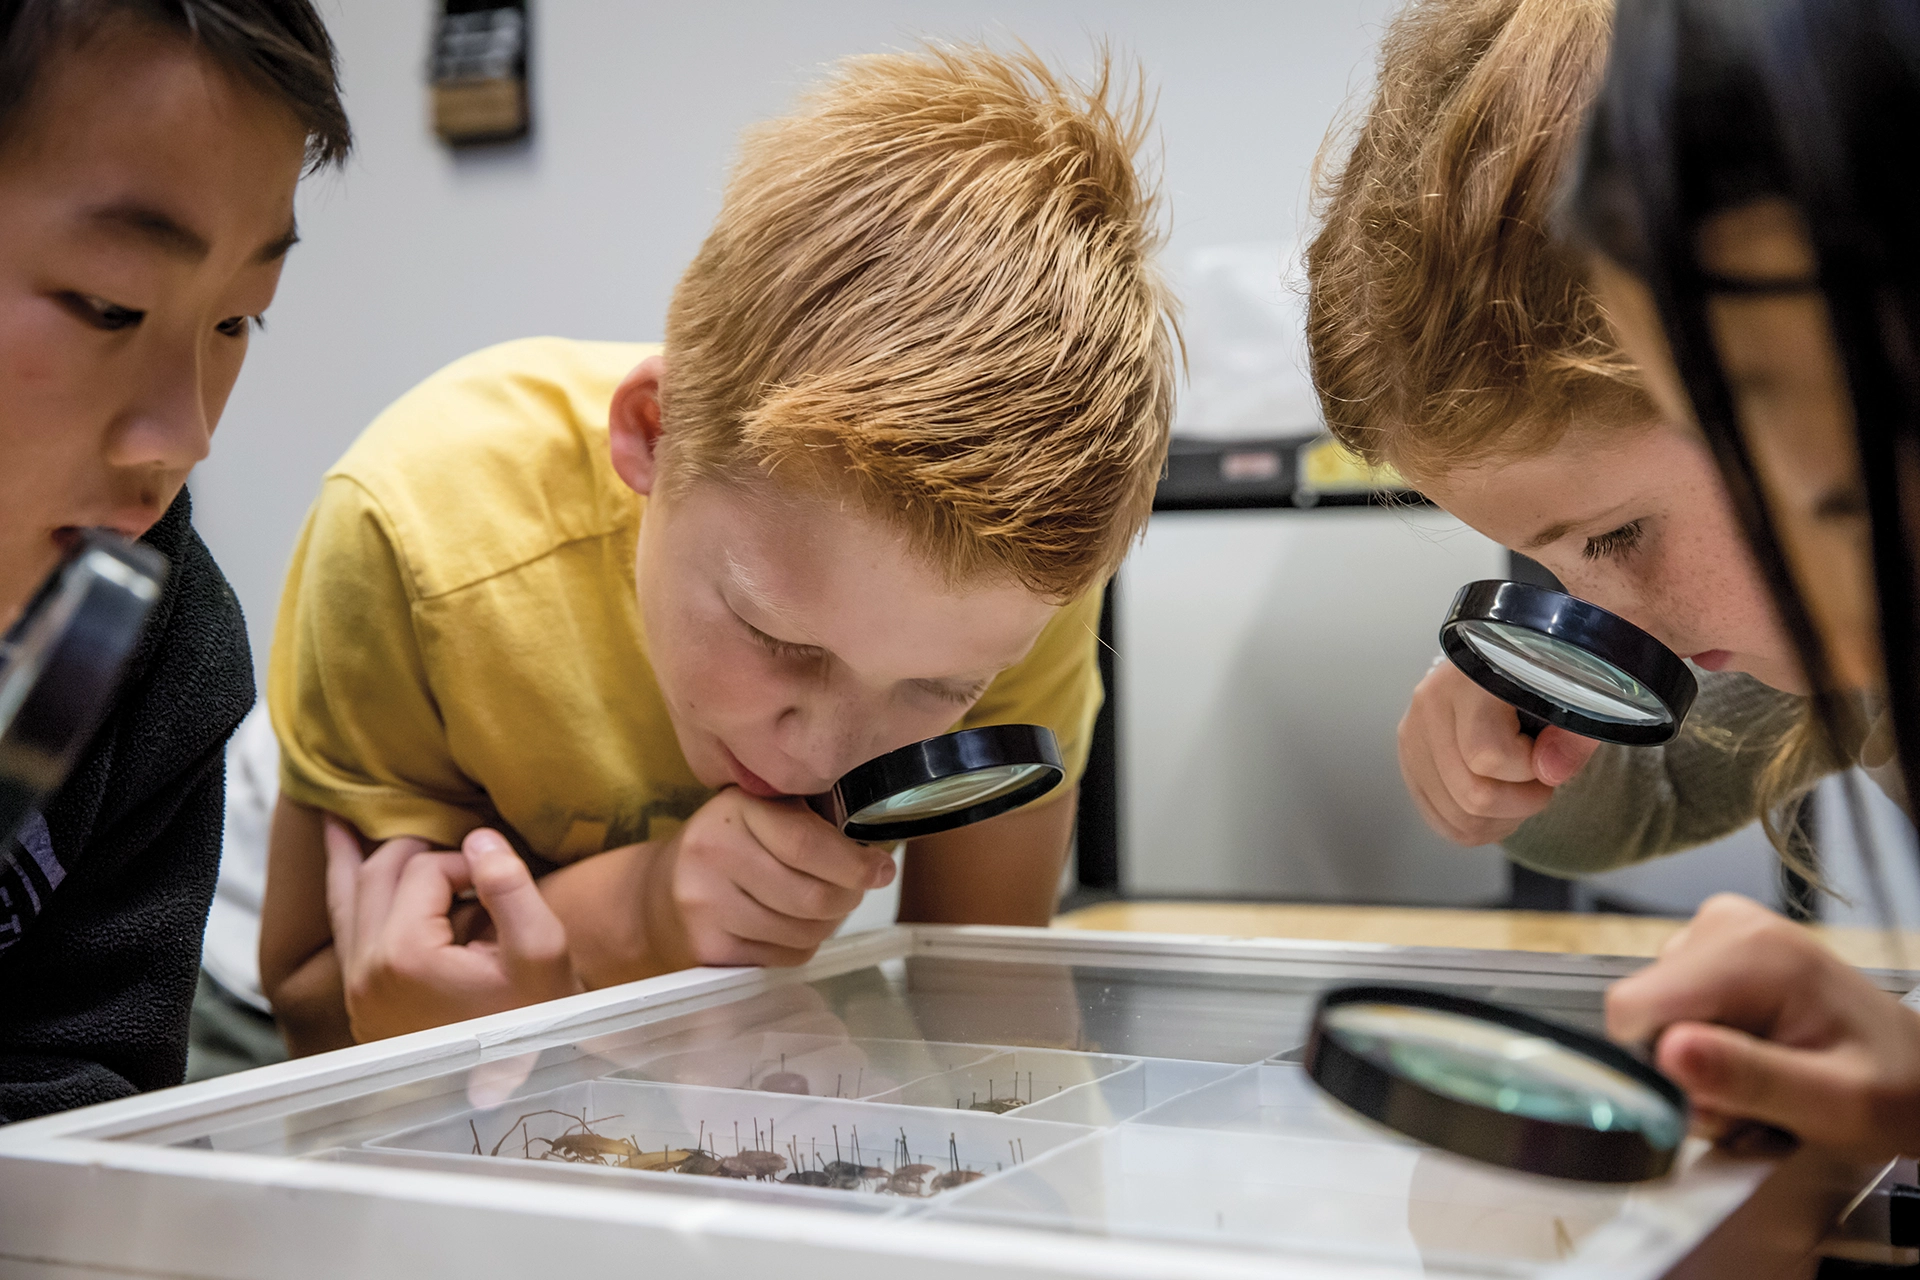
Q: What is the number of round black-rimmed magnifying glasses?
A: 4